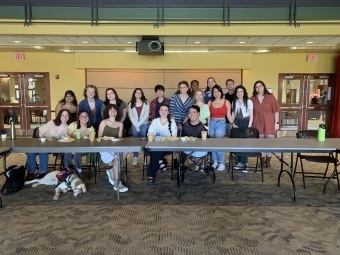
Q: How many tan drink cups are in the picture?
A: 3